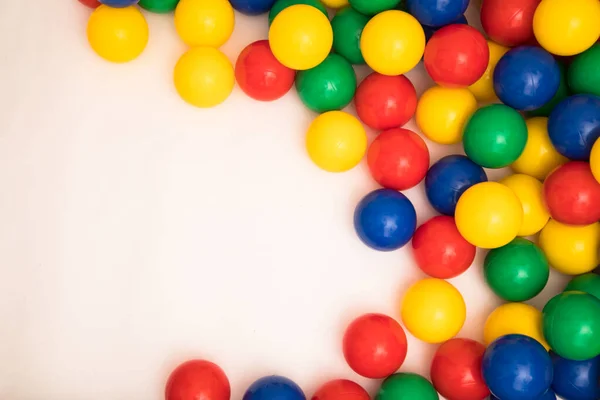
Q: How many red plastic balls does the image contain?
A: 12